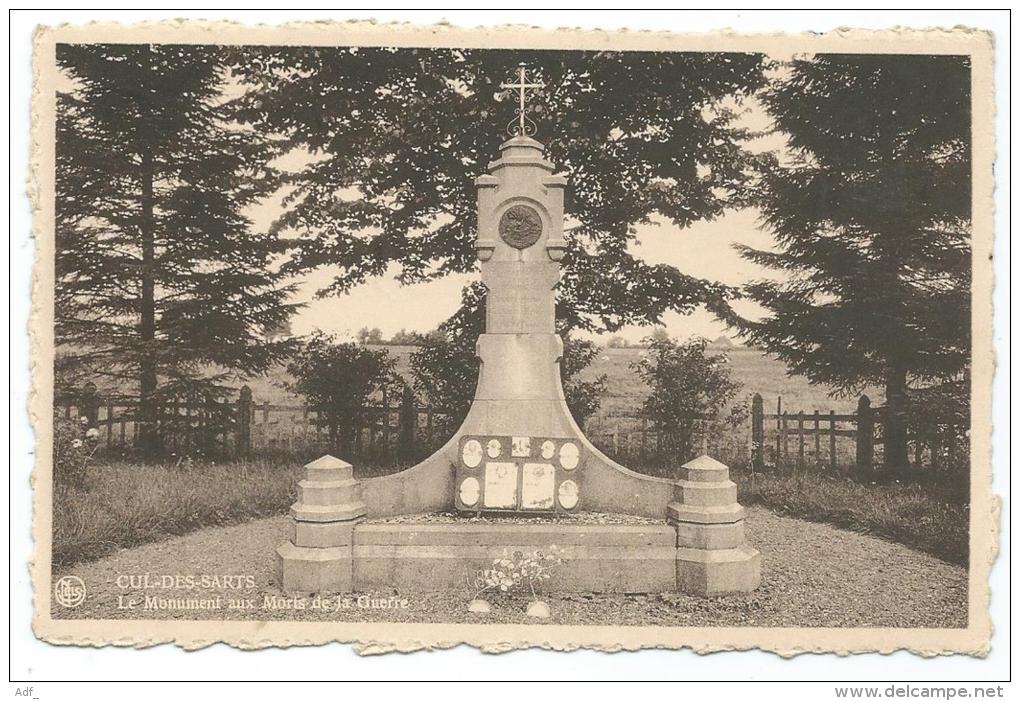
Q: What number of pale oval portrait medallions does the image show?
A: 6